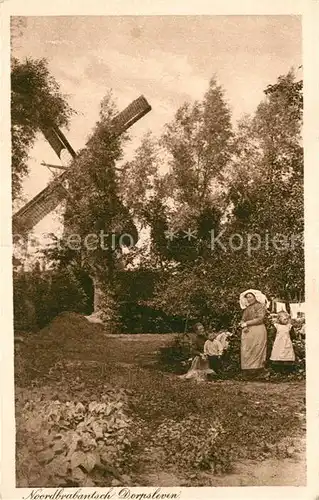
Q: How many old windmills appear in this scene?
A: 1